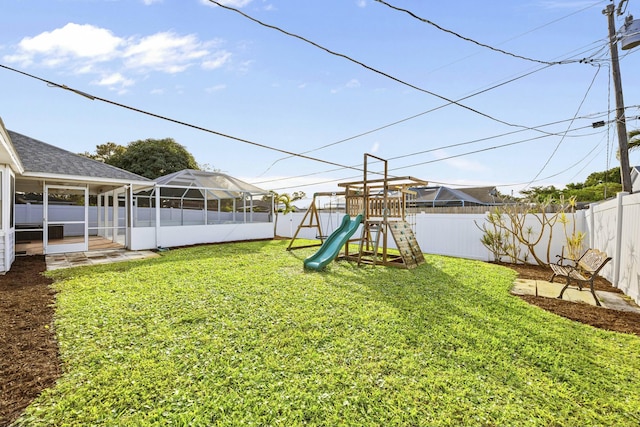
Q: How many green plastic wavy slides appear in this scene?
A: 1